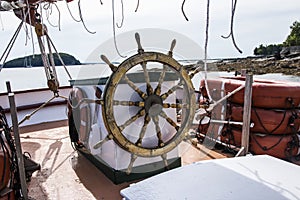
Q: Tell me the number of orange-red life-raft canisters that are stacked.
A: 3